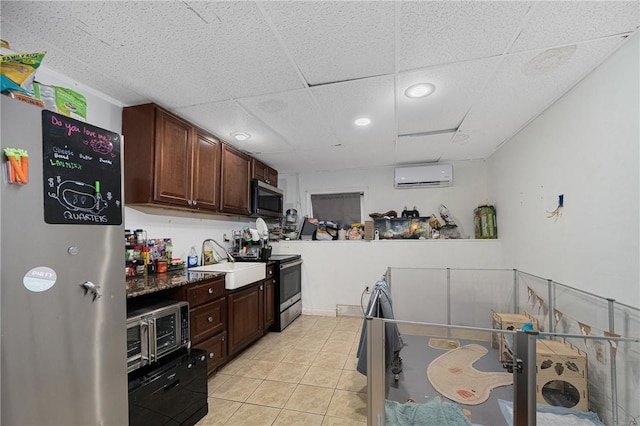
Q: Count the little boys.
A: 0